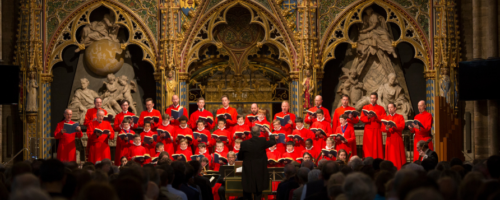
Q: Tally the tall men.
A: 15